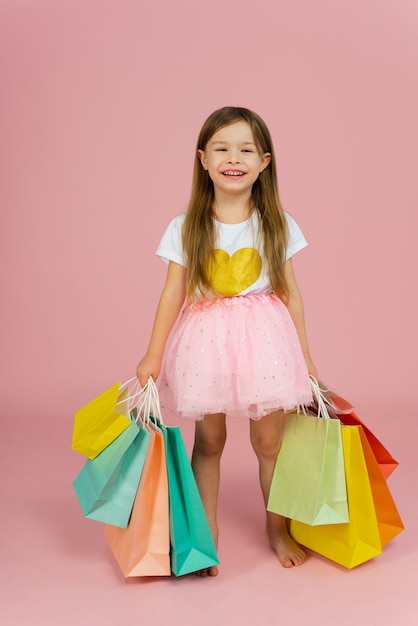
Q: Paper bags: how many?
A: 8